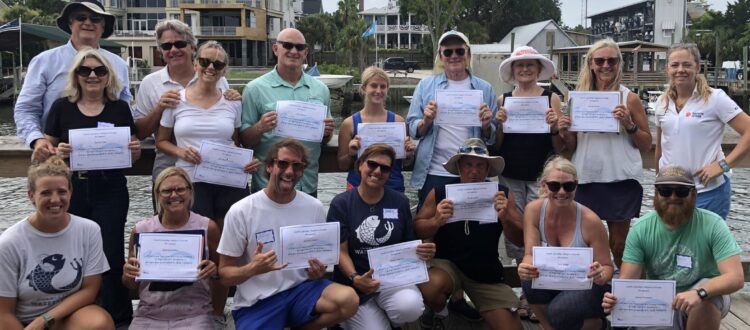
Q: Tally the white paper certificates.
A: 13